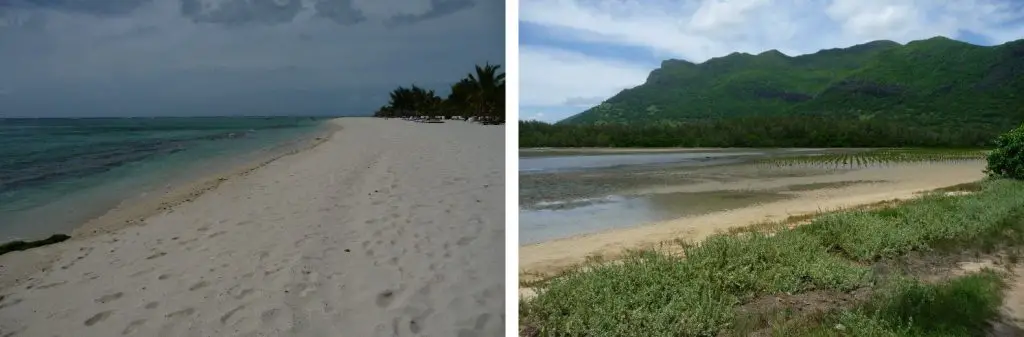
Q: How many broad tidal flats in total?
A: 1